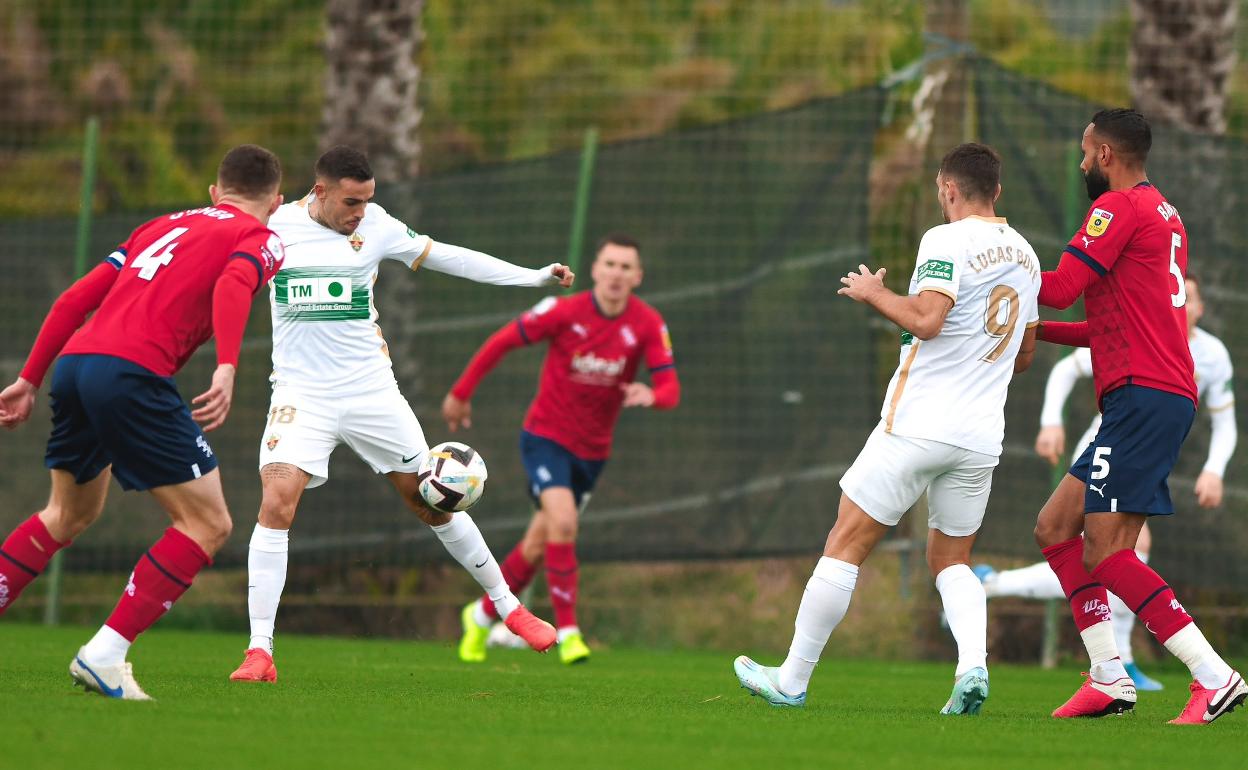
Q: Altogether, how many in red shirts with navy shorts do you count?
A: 3